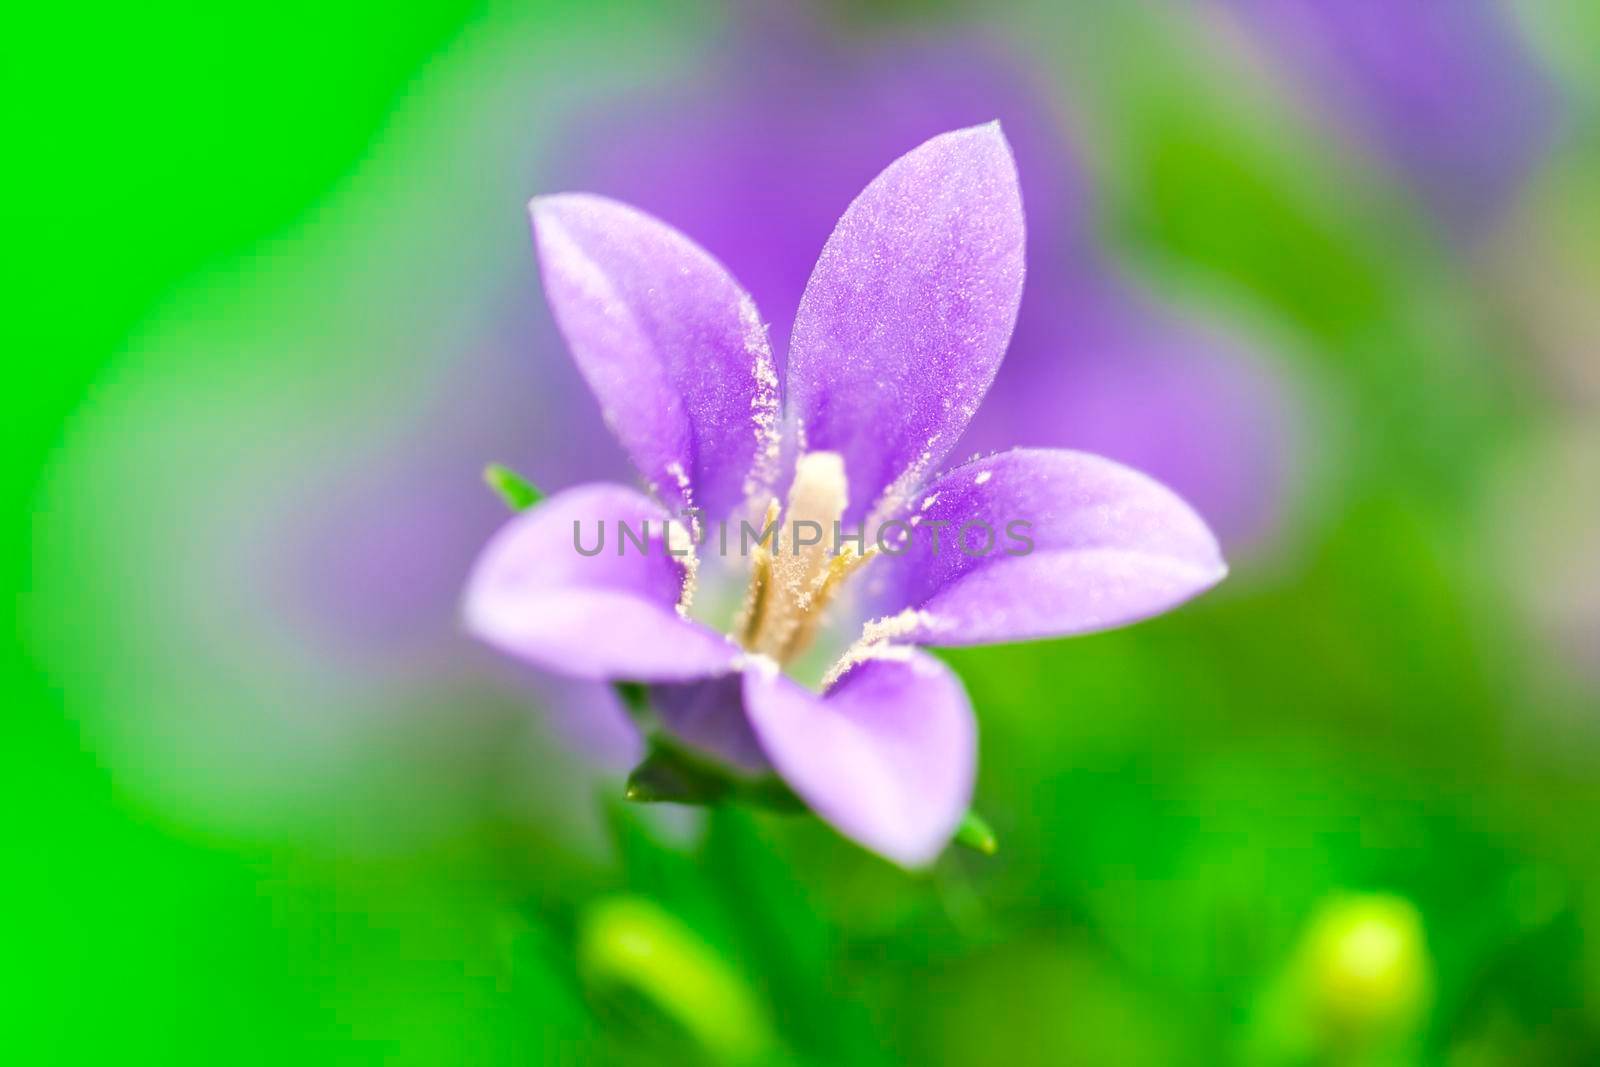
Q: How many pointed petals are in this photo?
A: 5